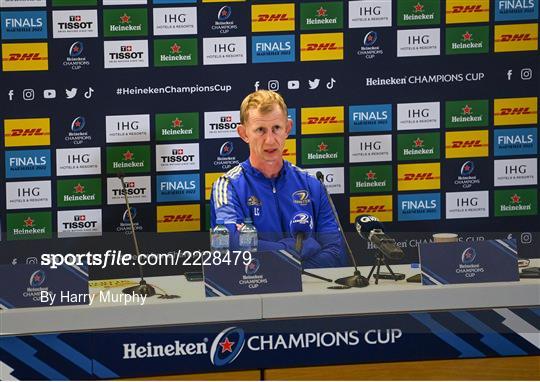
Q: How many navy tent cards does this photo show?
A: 3